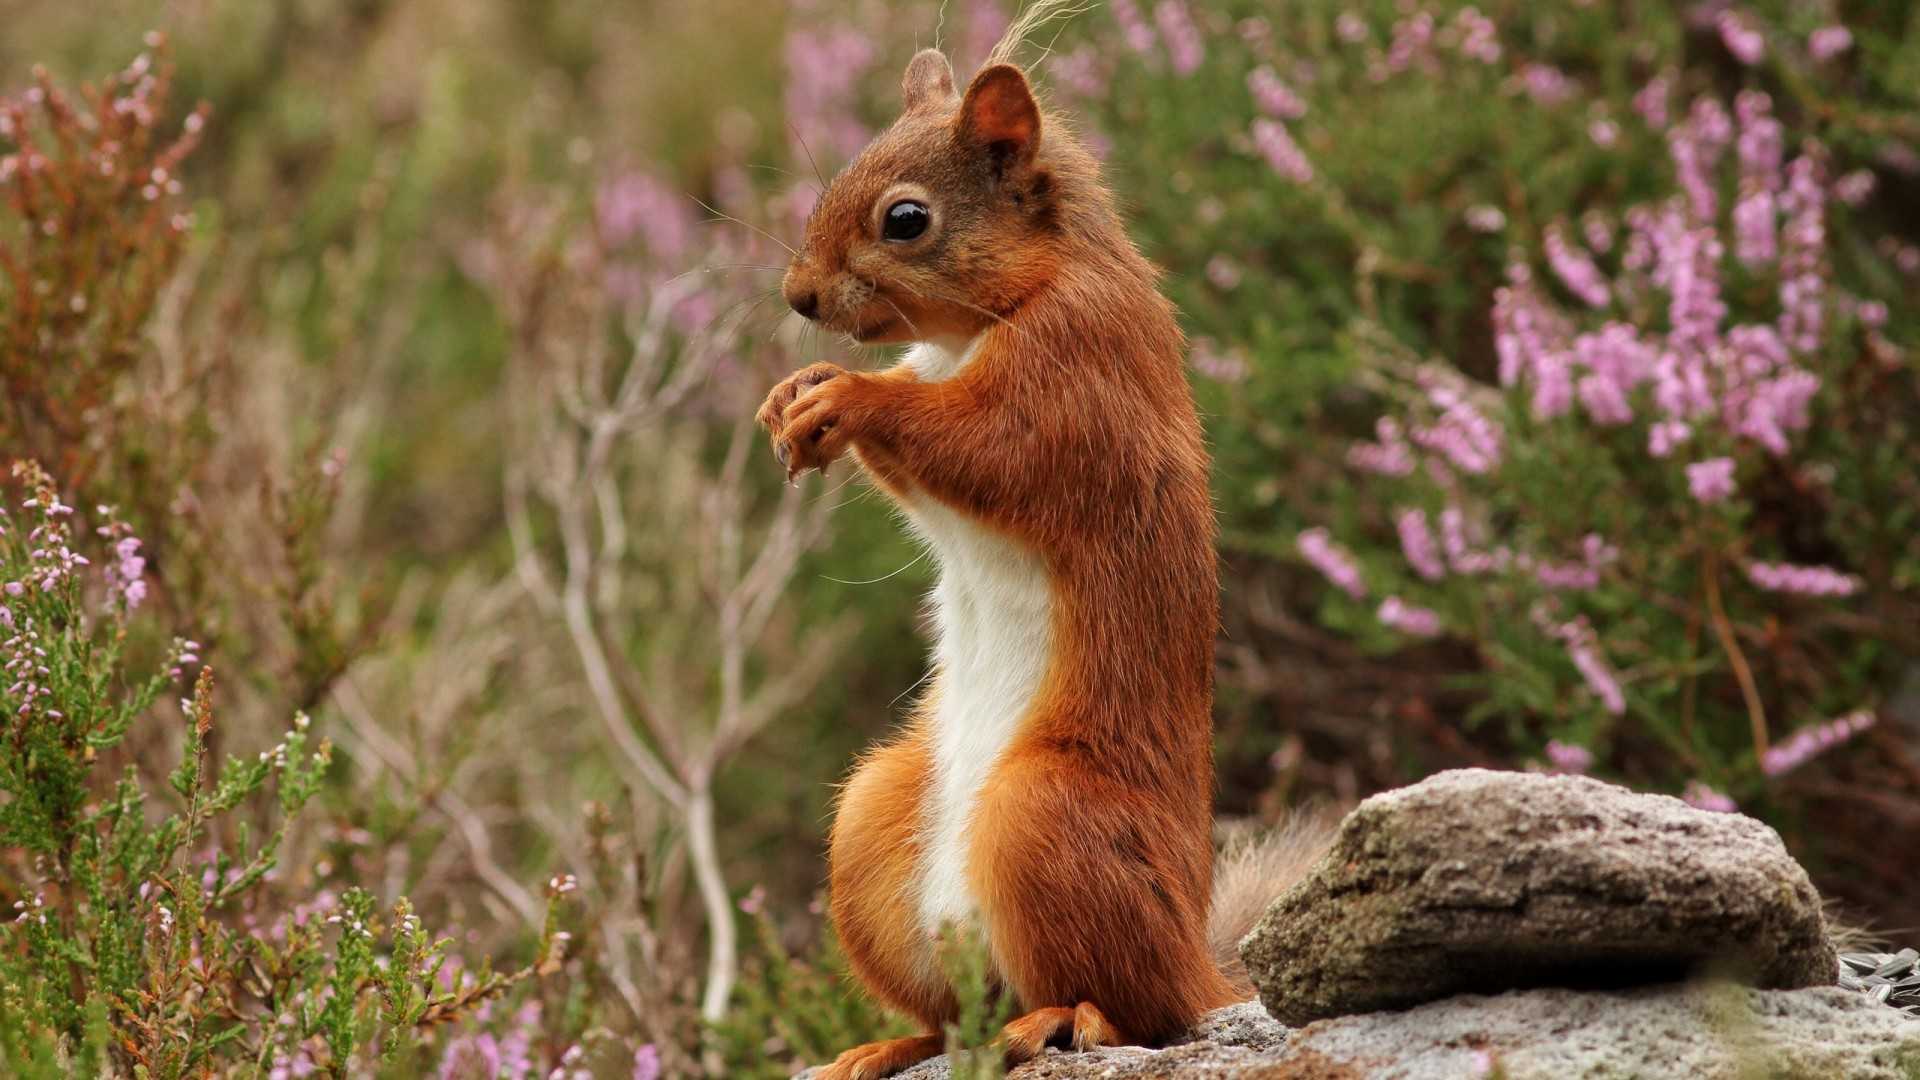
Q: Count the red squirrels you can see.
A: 1